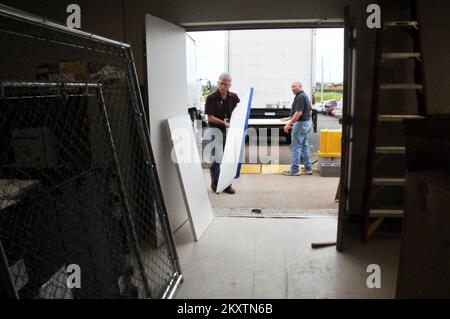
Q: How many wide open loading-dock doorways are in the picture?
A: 1